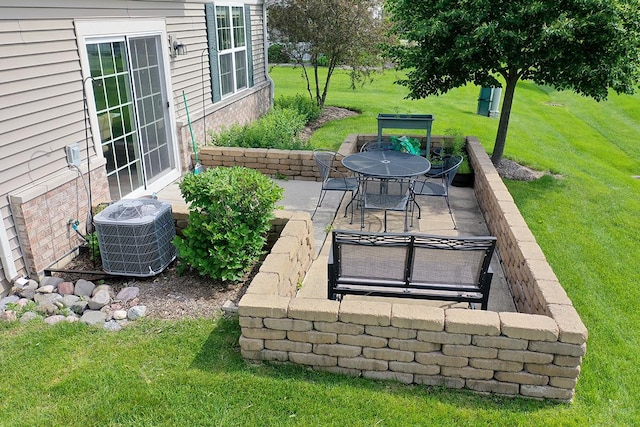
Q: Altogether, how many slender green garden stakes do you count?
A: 1